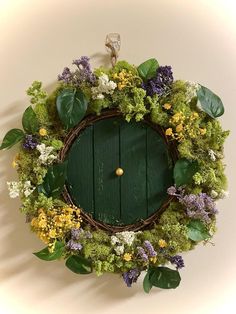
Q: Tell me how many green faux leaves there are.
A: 12